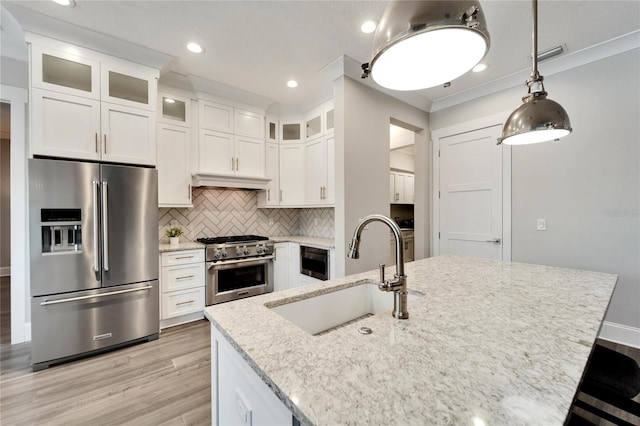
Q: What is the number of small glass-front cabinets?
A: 7